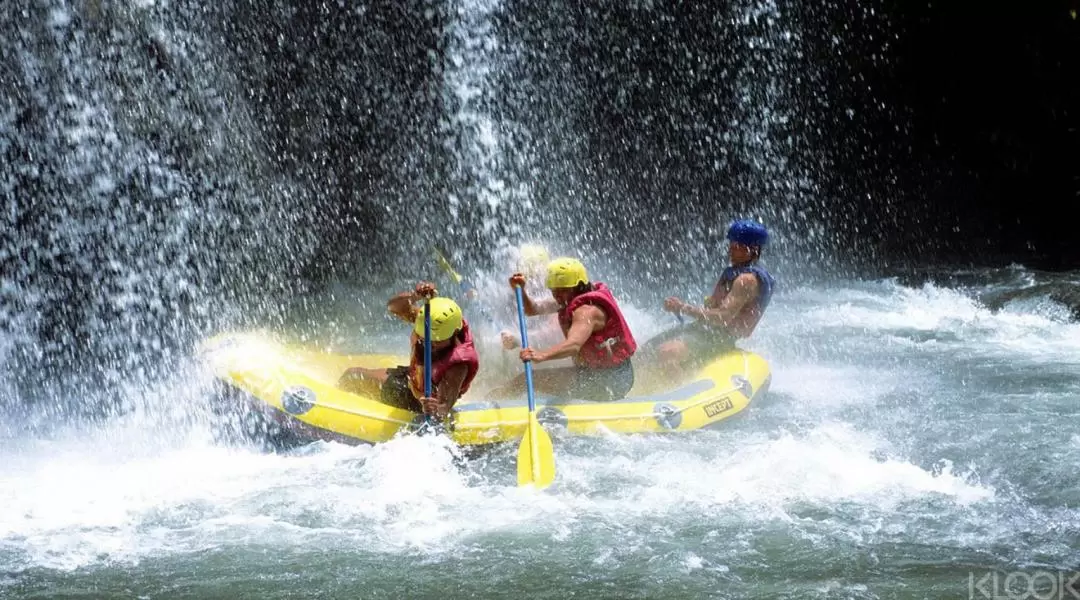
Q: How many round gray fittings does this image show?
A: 4